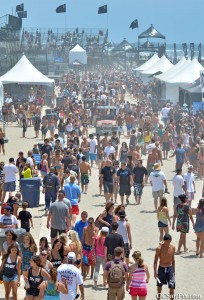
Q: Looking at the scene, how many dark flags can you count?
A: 5